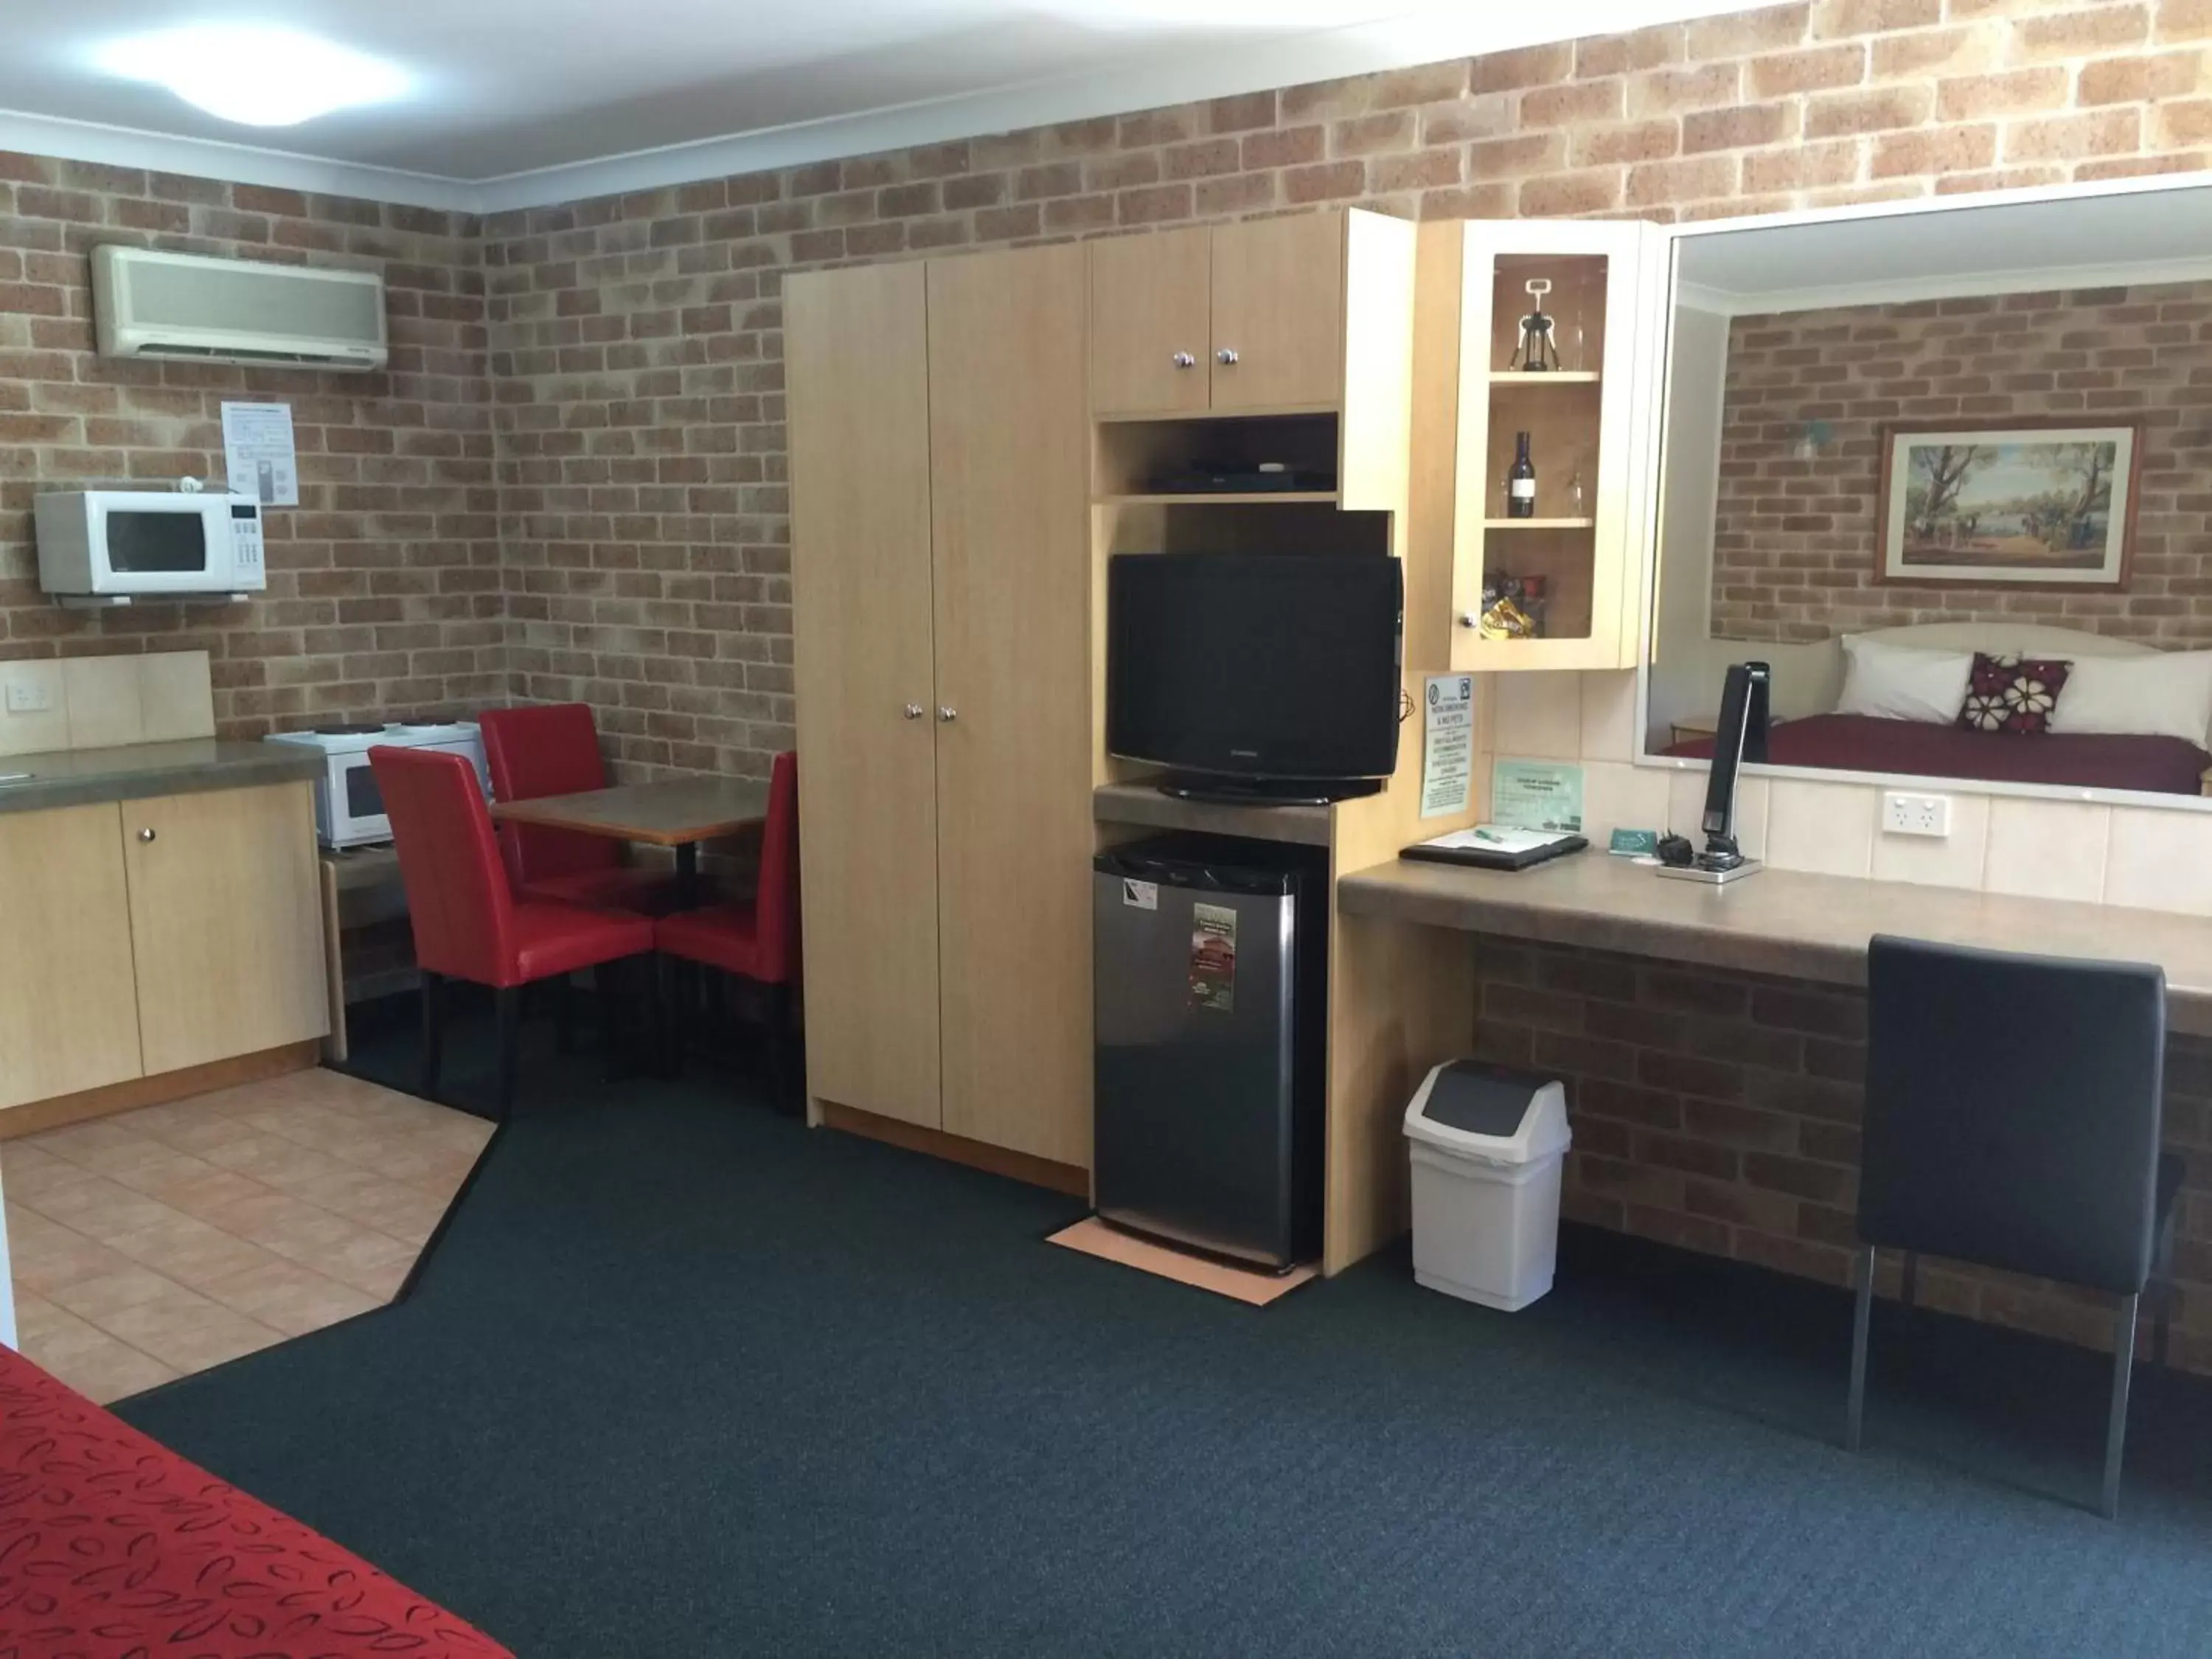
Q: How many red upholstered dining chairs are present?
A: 3